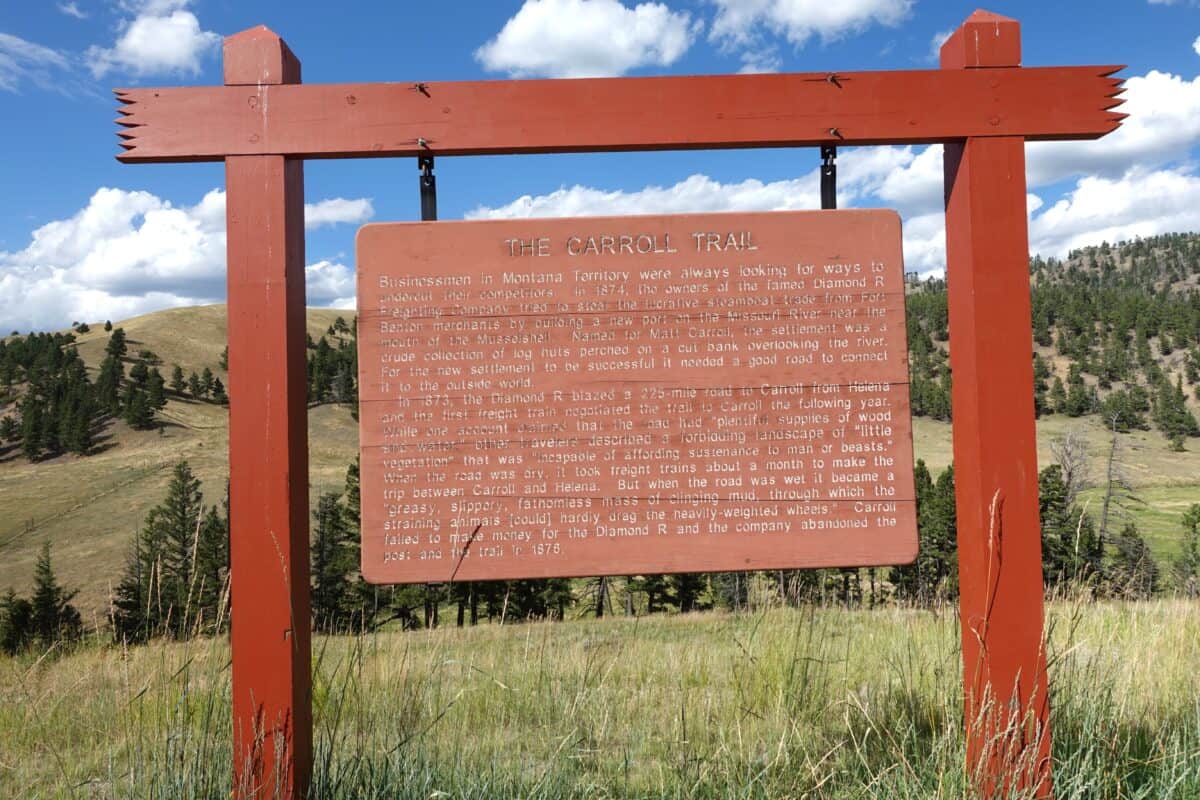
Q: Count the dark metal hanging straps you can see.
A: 2